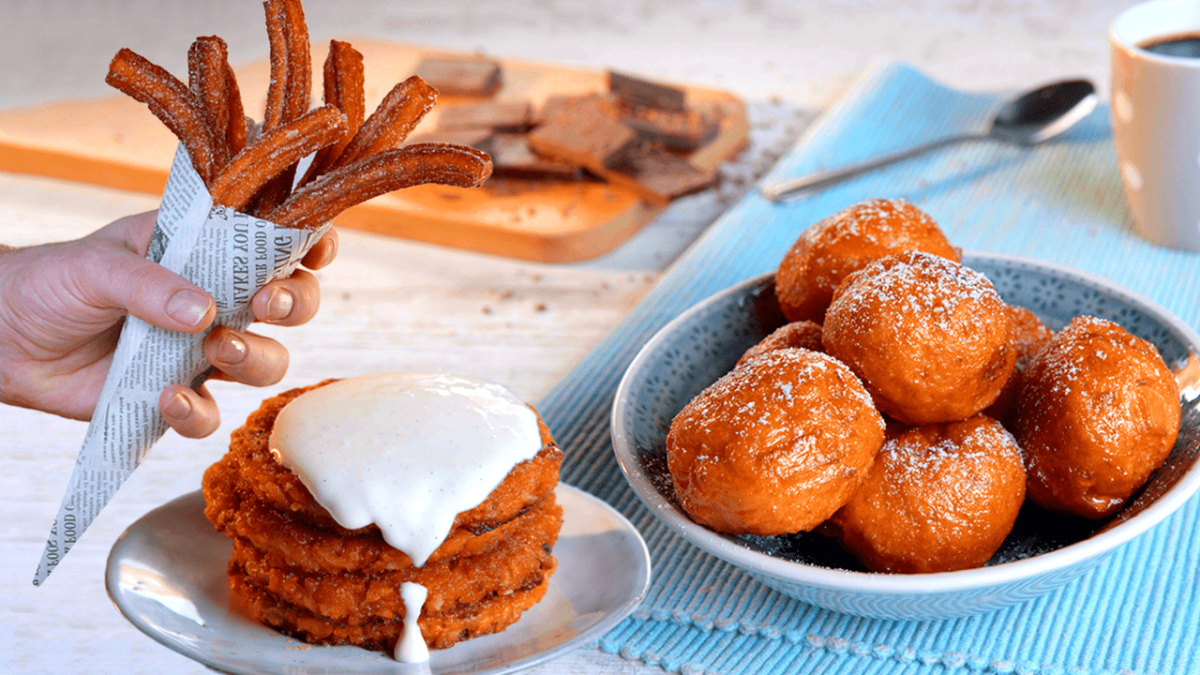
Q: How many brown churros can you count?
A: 7